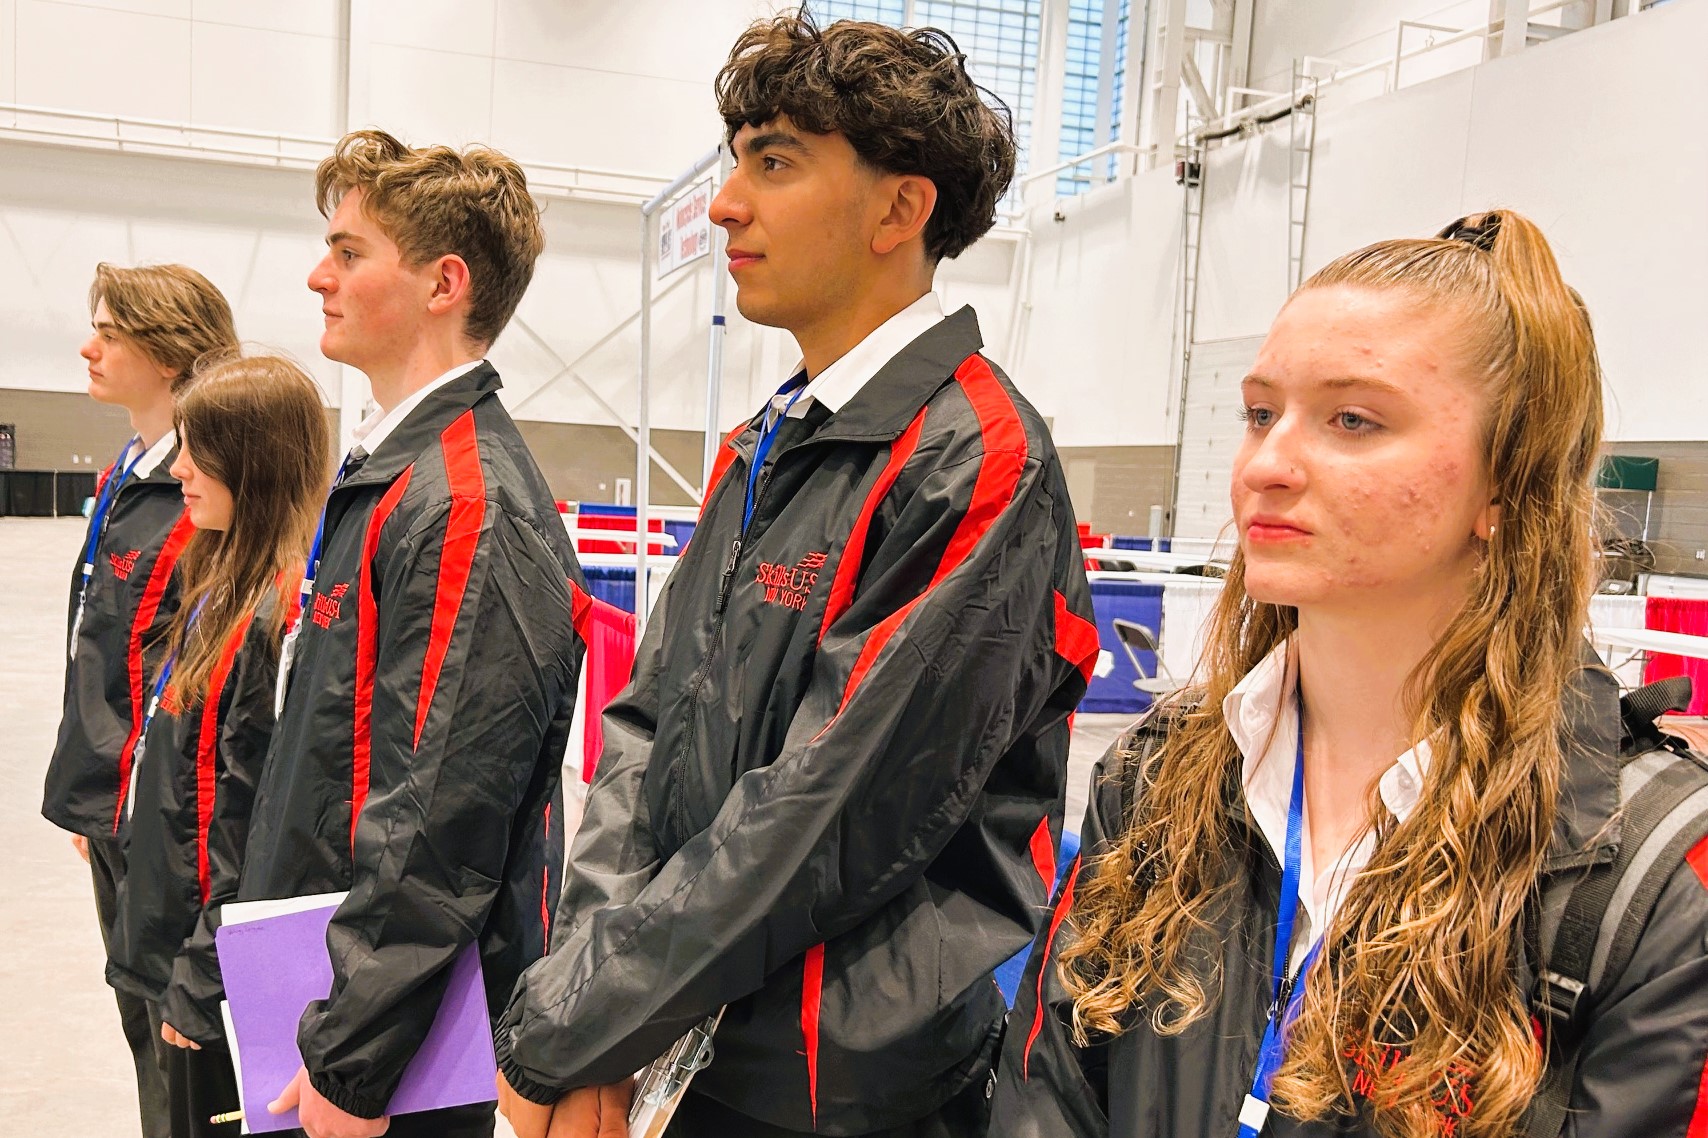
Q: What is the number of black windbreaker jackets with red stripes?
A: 5